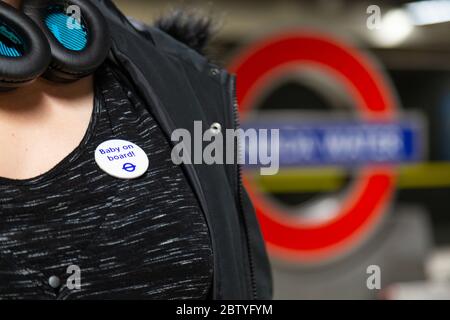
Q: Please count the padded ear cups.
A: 2